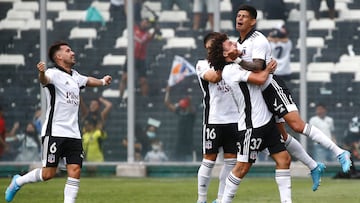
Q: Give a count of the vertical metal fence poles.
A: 4